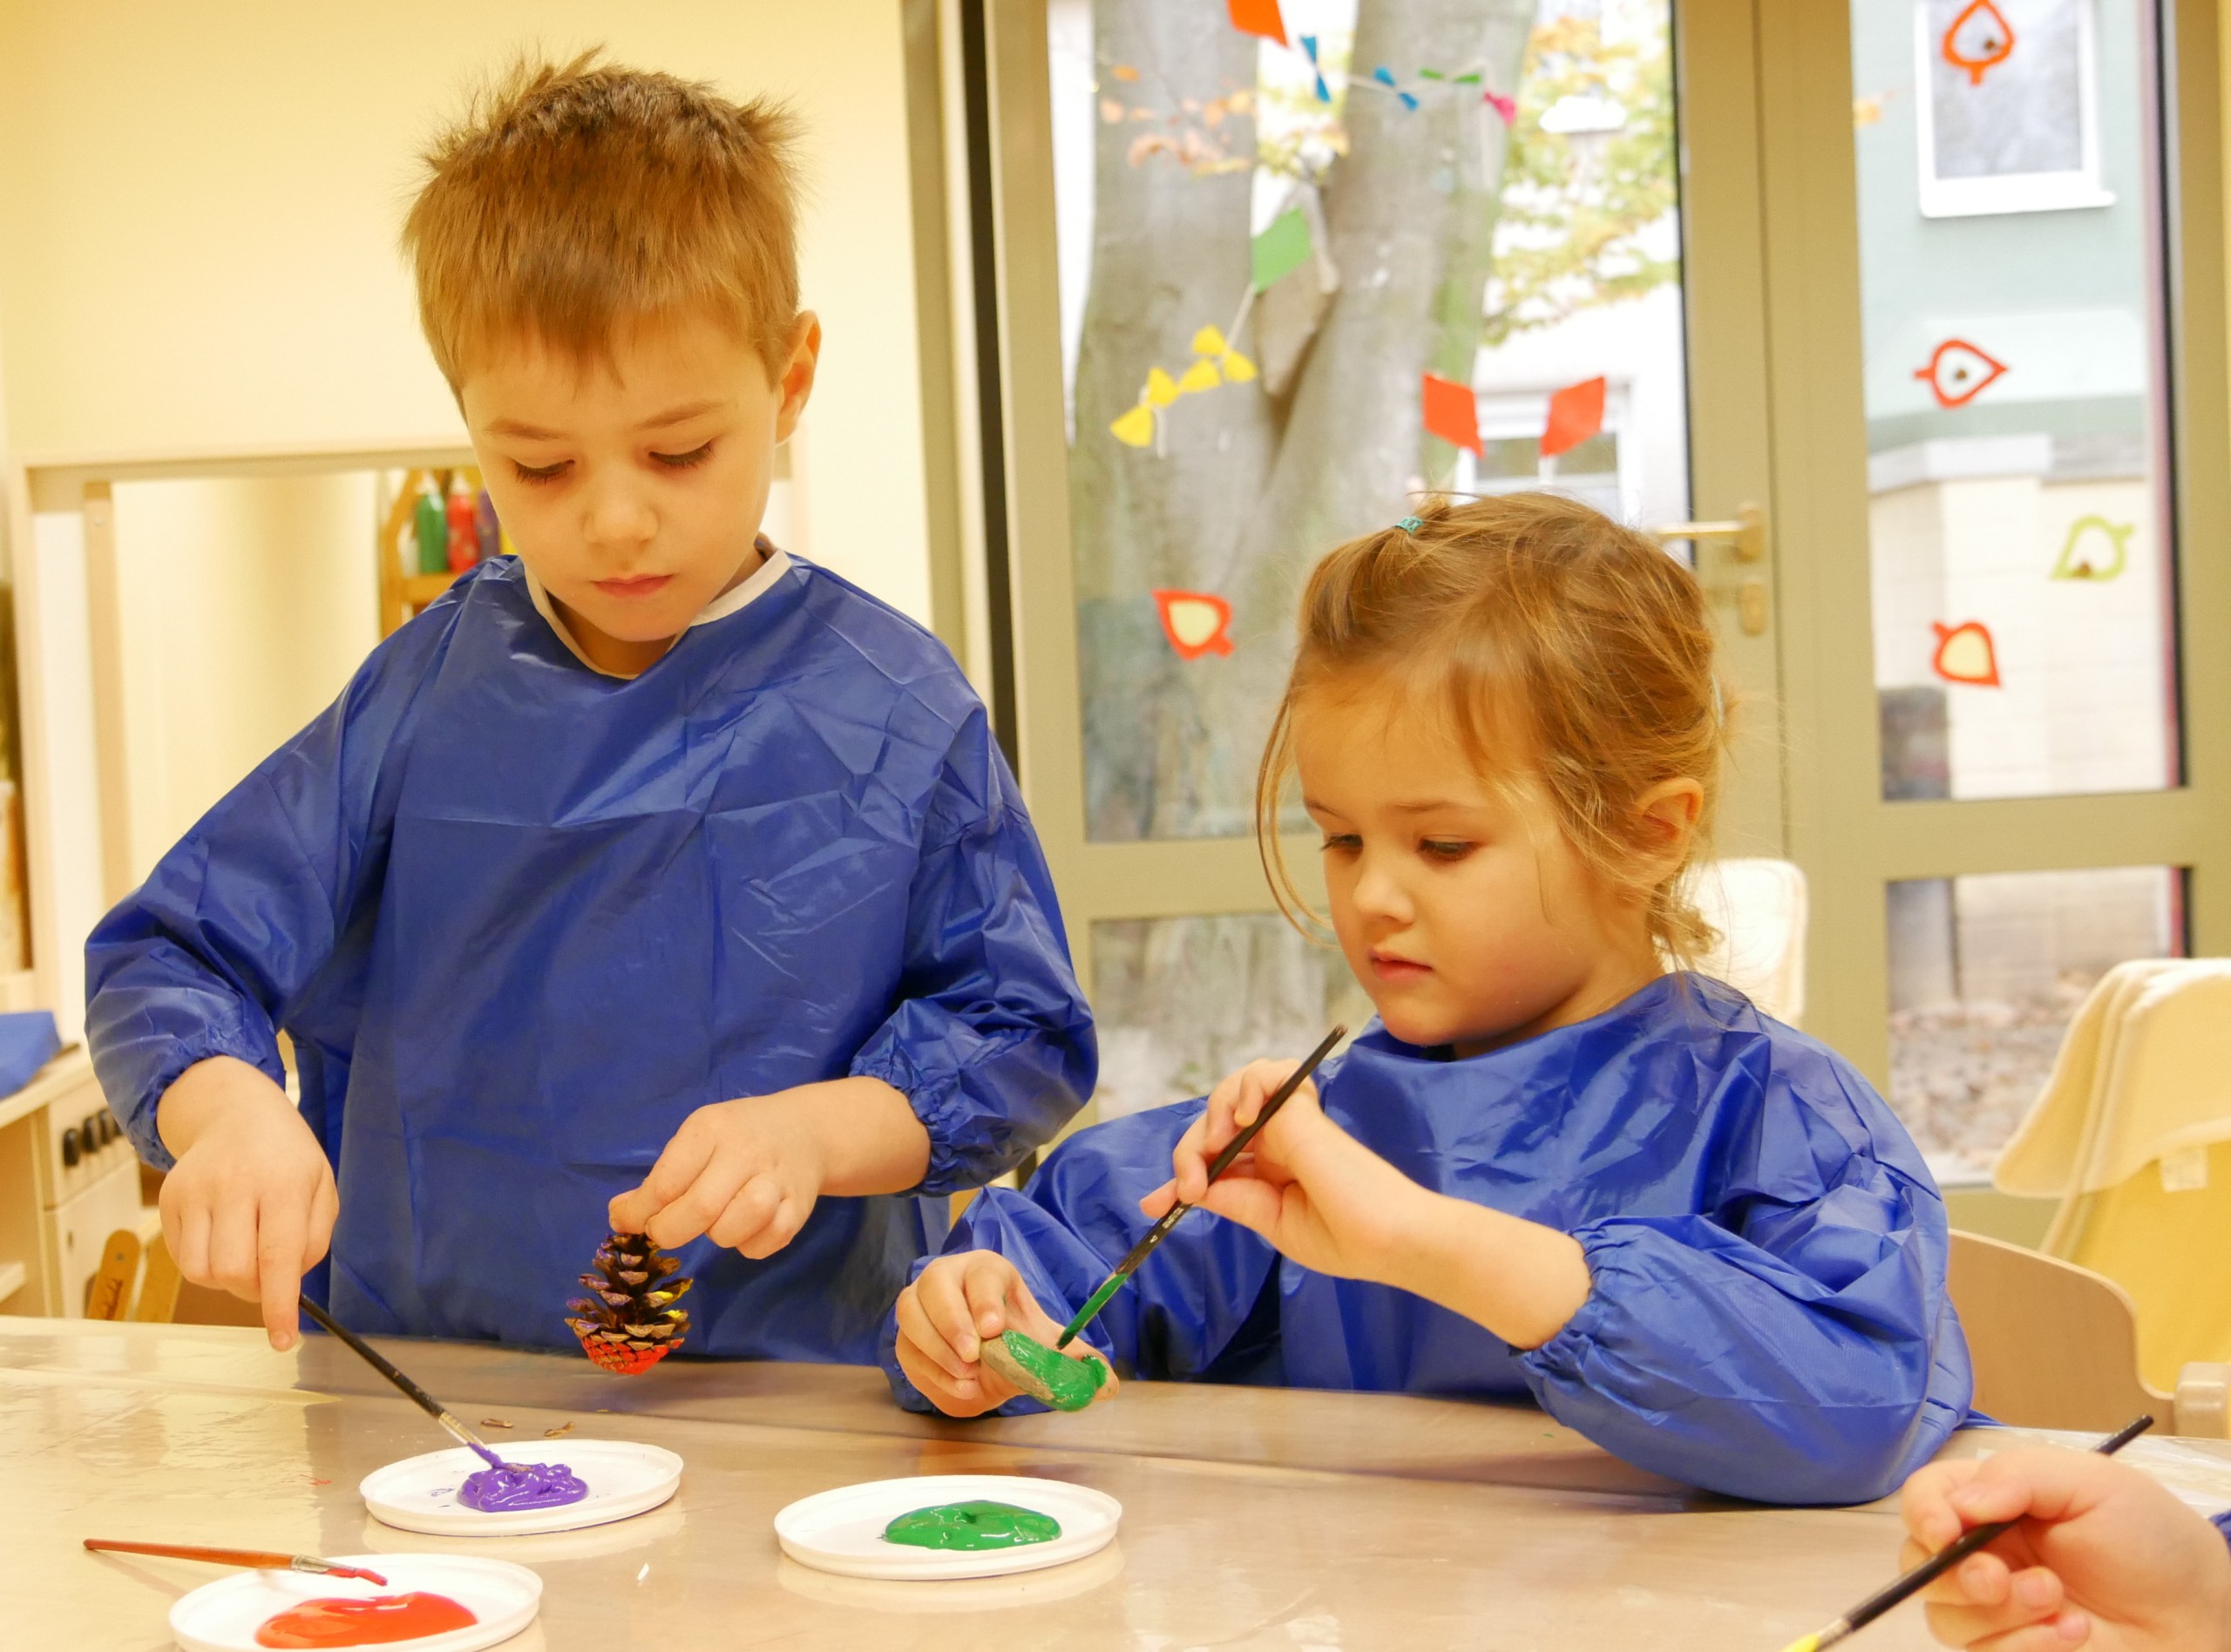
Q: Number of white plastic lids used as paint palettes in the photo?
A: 3